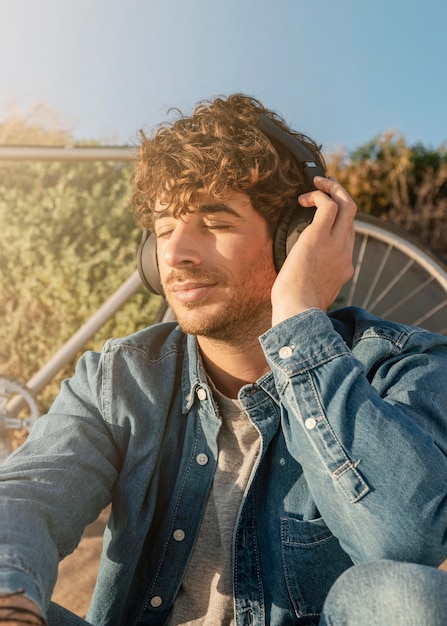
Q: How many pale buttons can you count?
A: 6